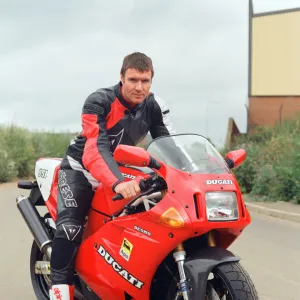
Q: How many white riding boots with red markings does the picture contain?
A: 1